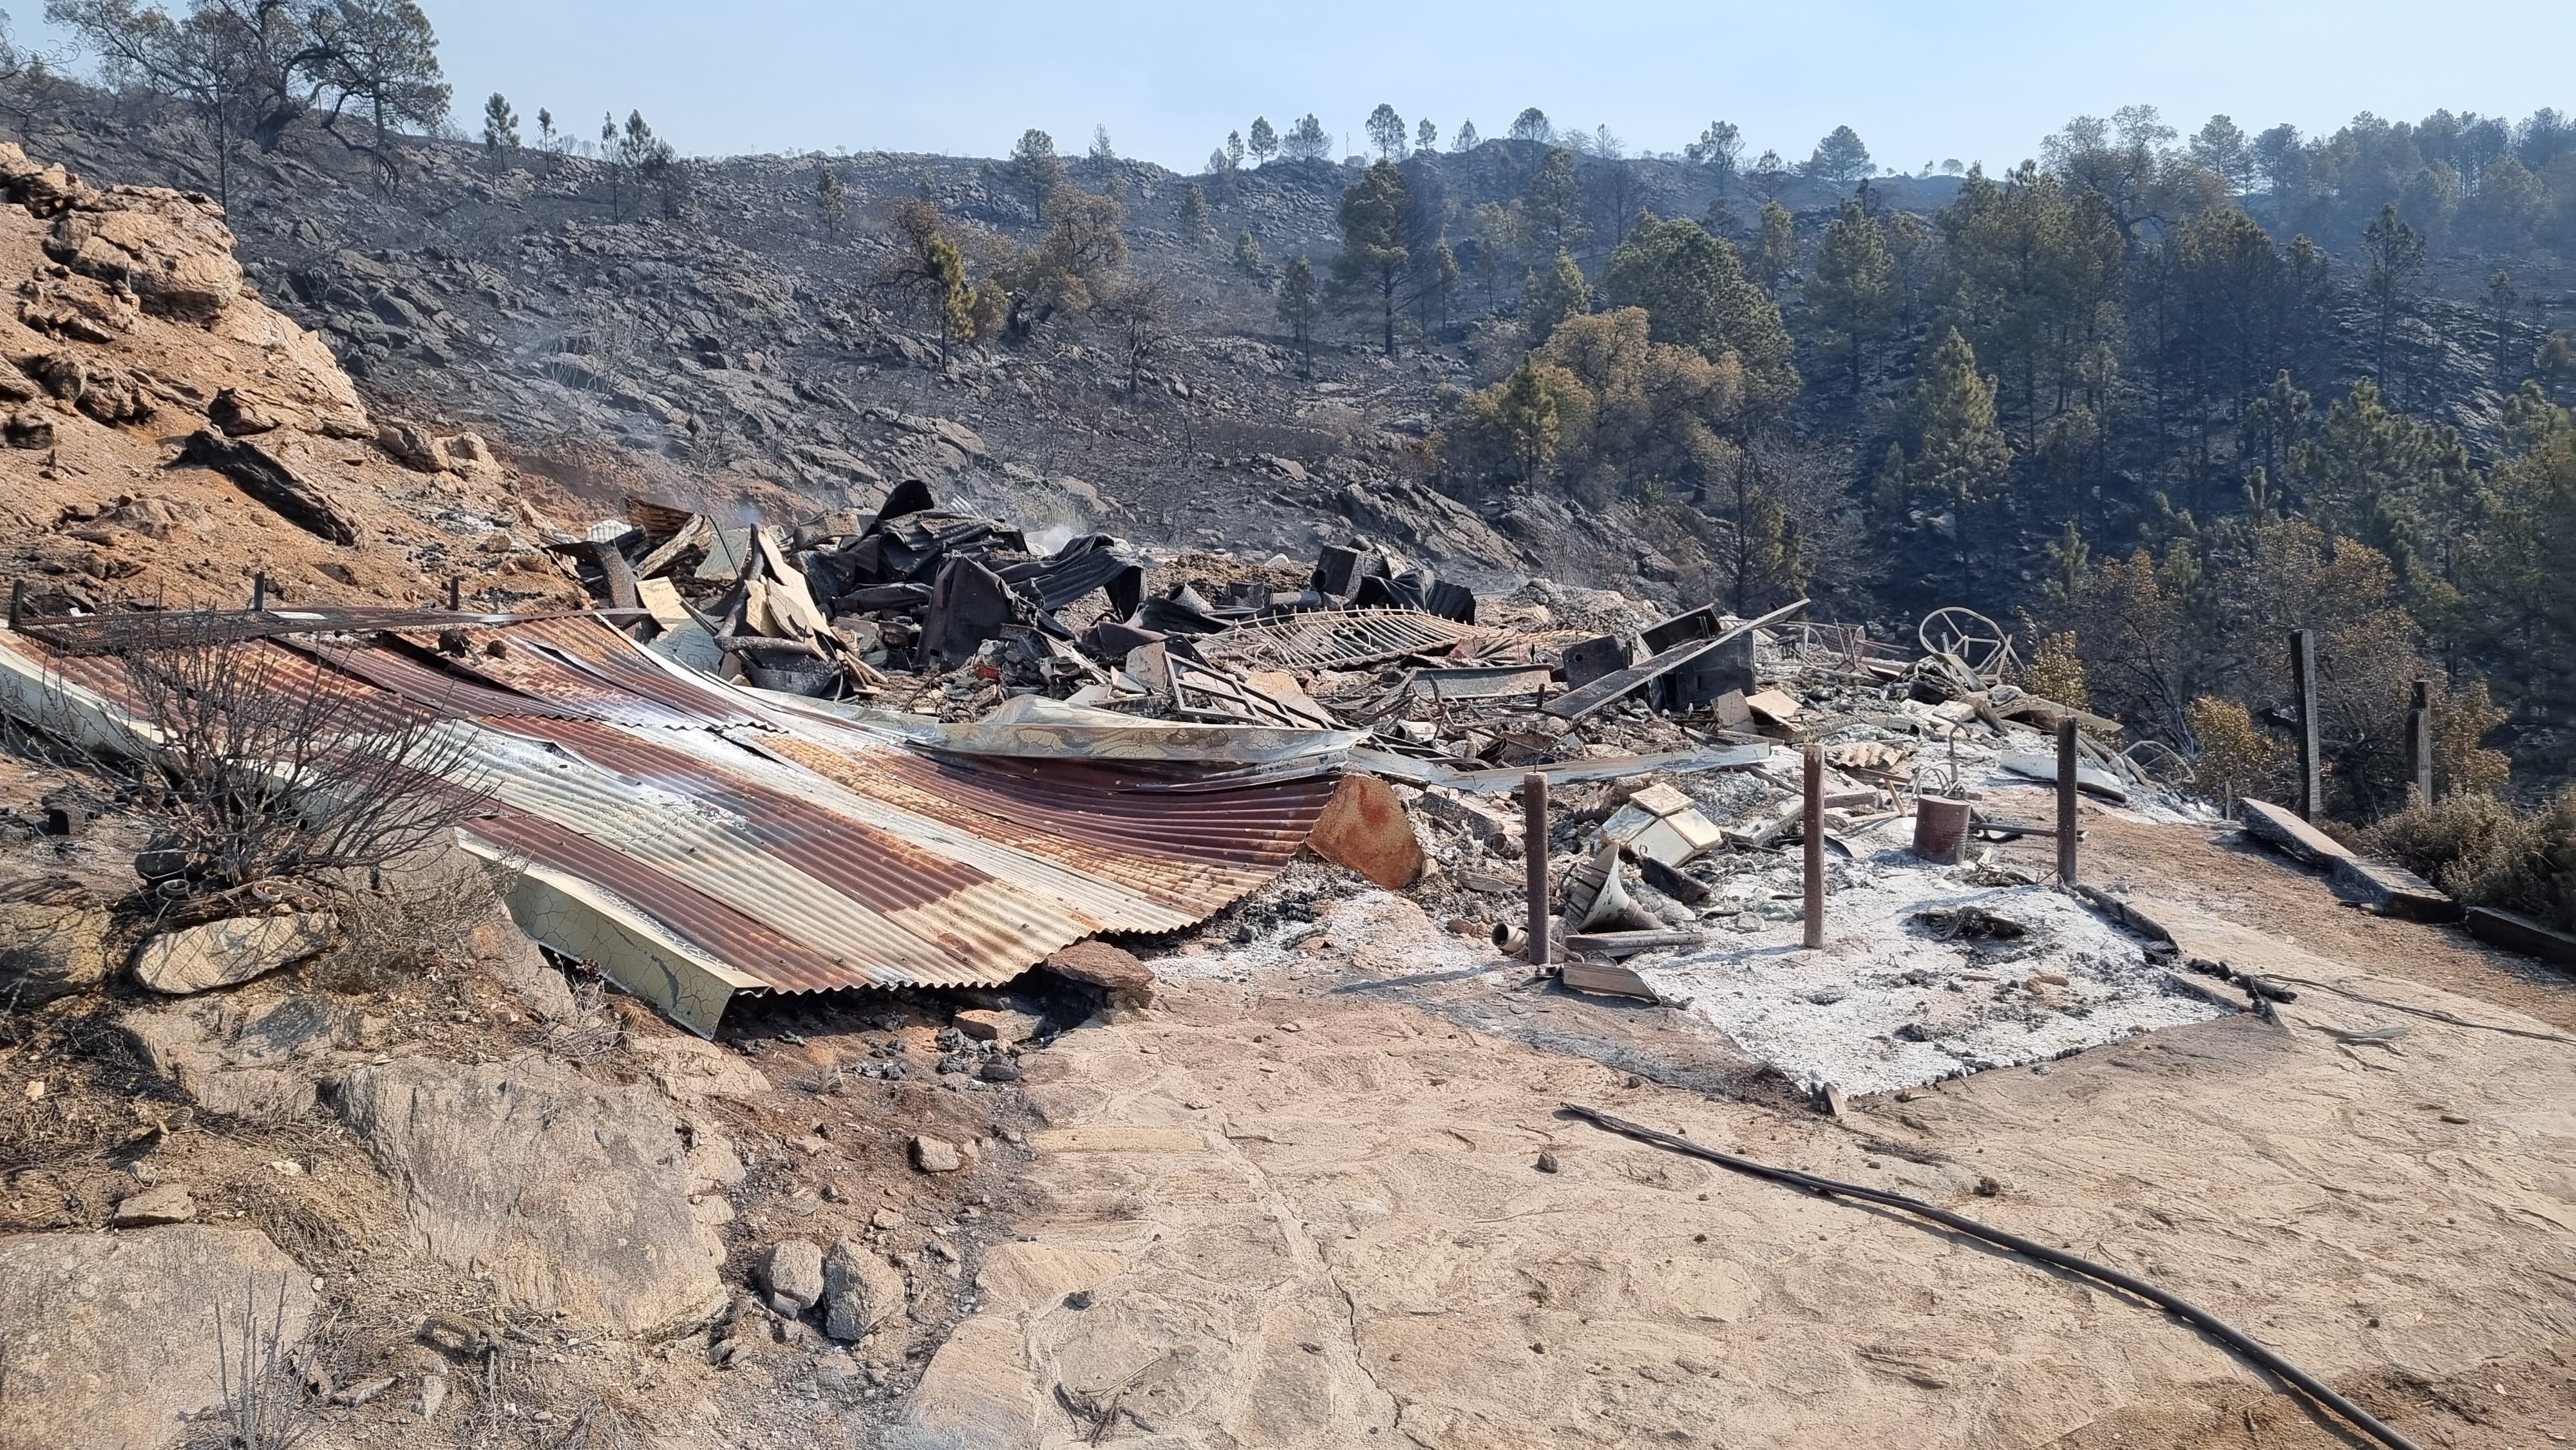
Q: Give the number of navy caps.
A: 0